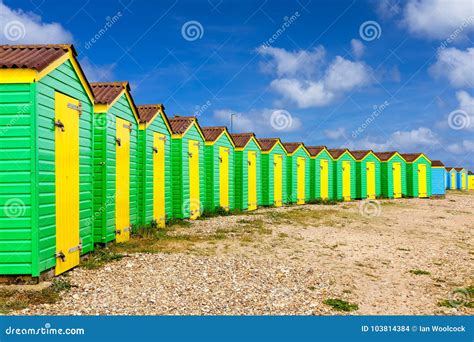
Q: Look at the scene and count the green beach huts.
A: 13